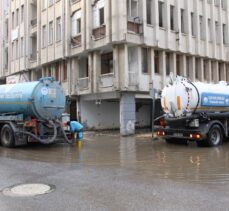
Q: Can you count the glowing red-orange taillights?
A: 2